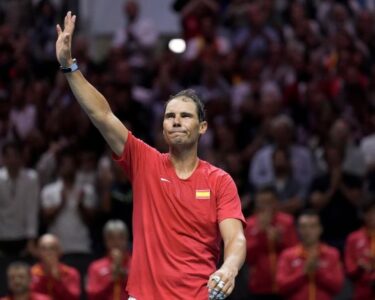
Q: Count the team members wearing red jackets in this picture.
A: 6